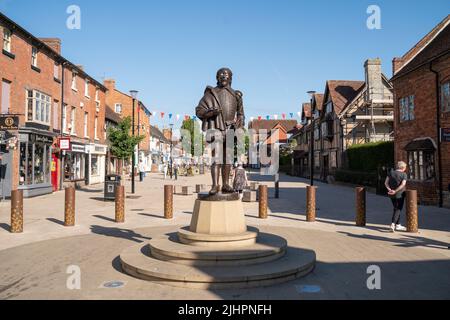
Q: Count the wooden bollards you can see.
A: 8